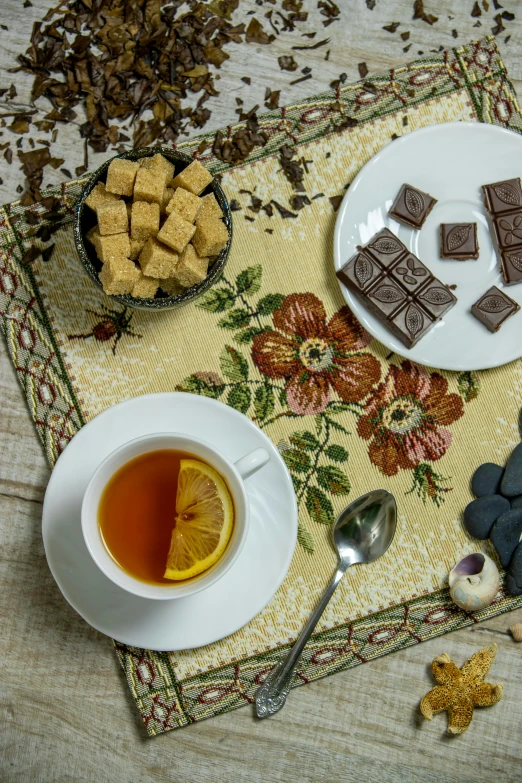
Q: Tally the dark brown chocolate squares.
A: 12